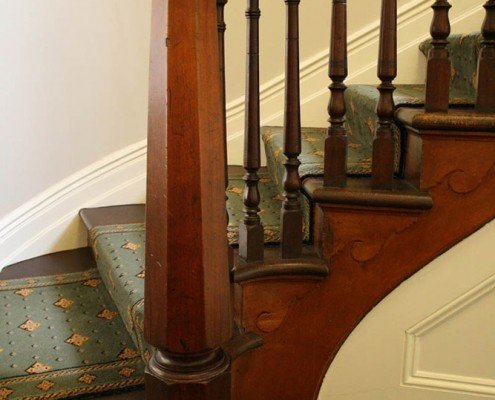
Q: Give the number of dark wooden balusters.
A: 7